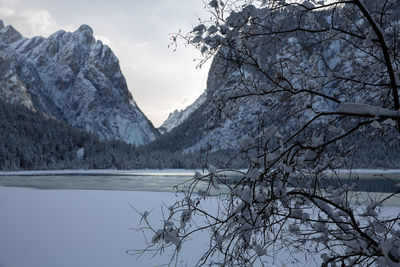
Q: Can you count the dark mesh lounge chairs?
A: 0